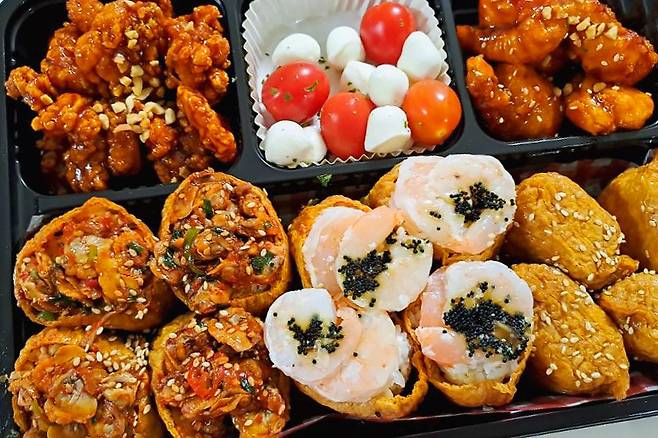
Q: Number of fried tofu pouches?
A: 12